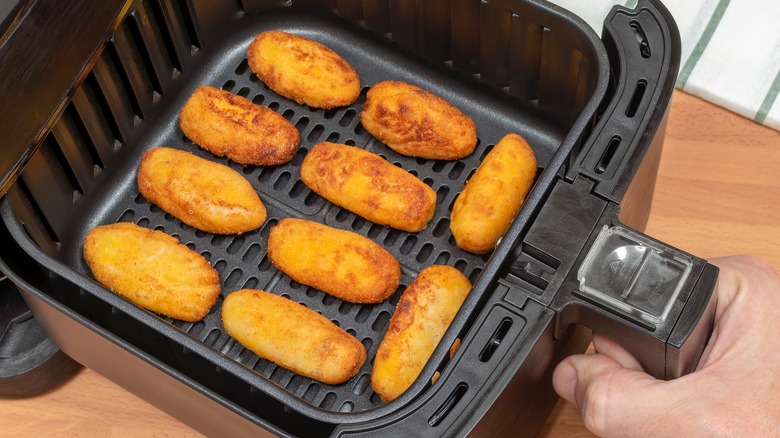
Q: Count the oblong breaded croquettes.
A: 10